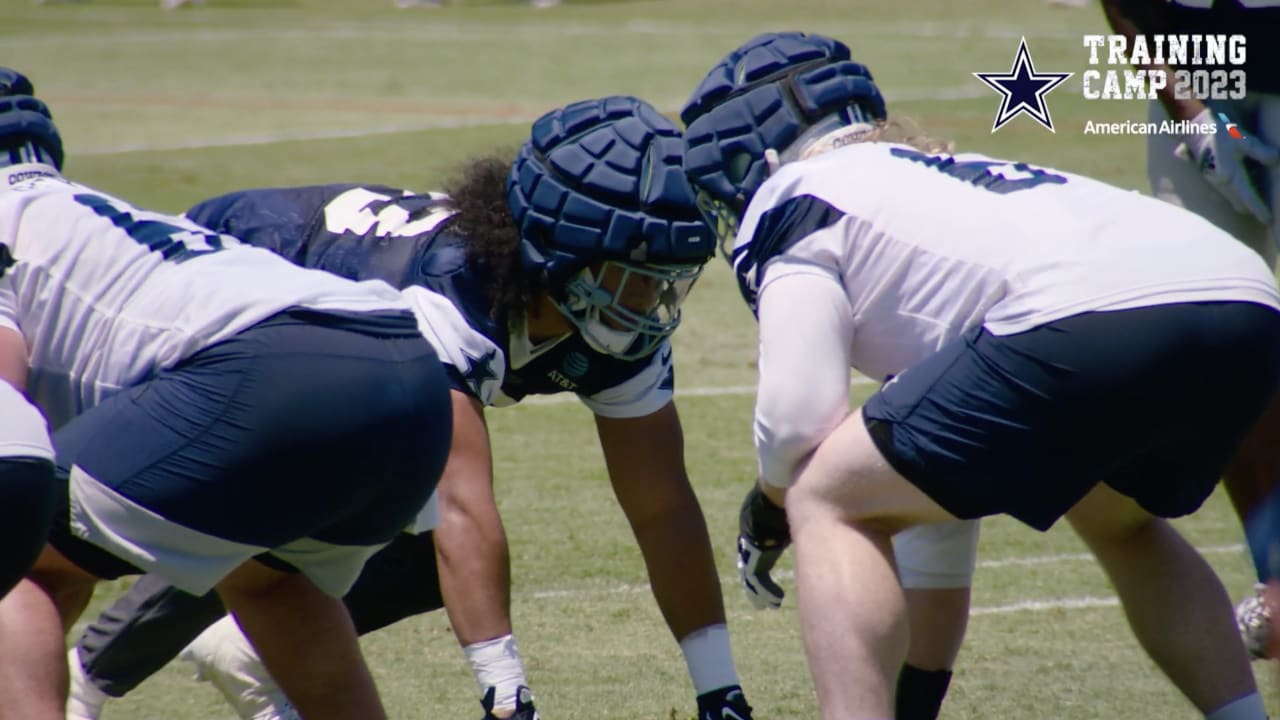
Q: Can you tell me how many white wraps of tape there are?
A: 2